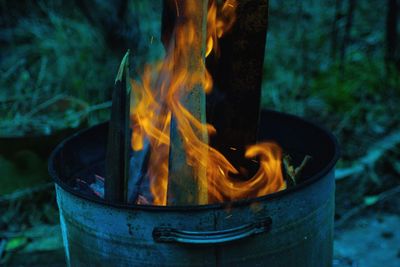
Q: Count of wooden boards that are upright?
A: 3